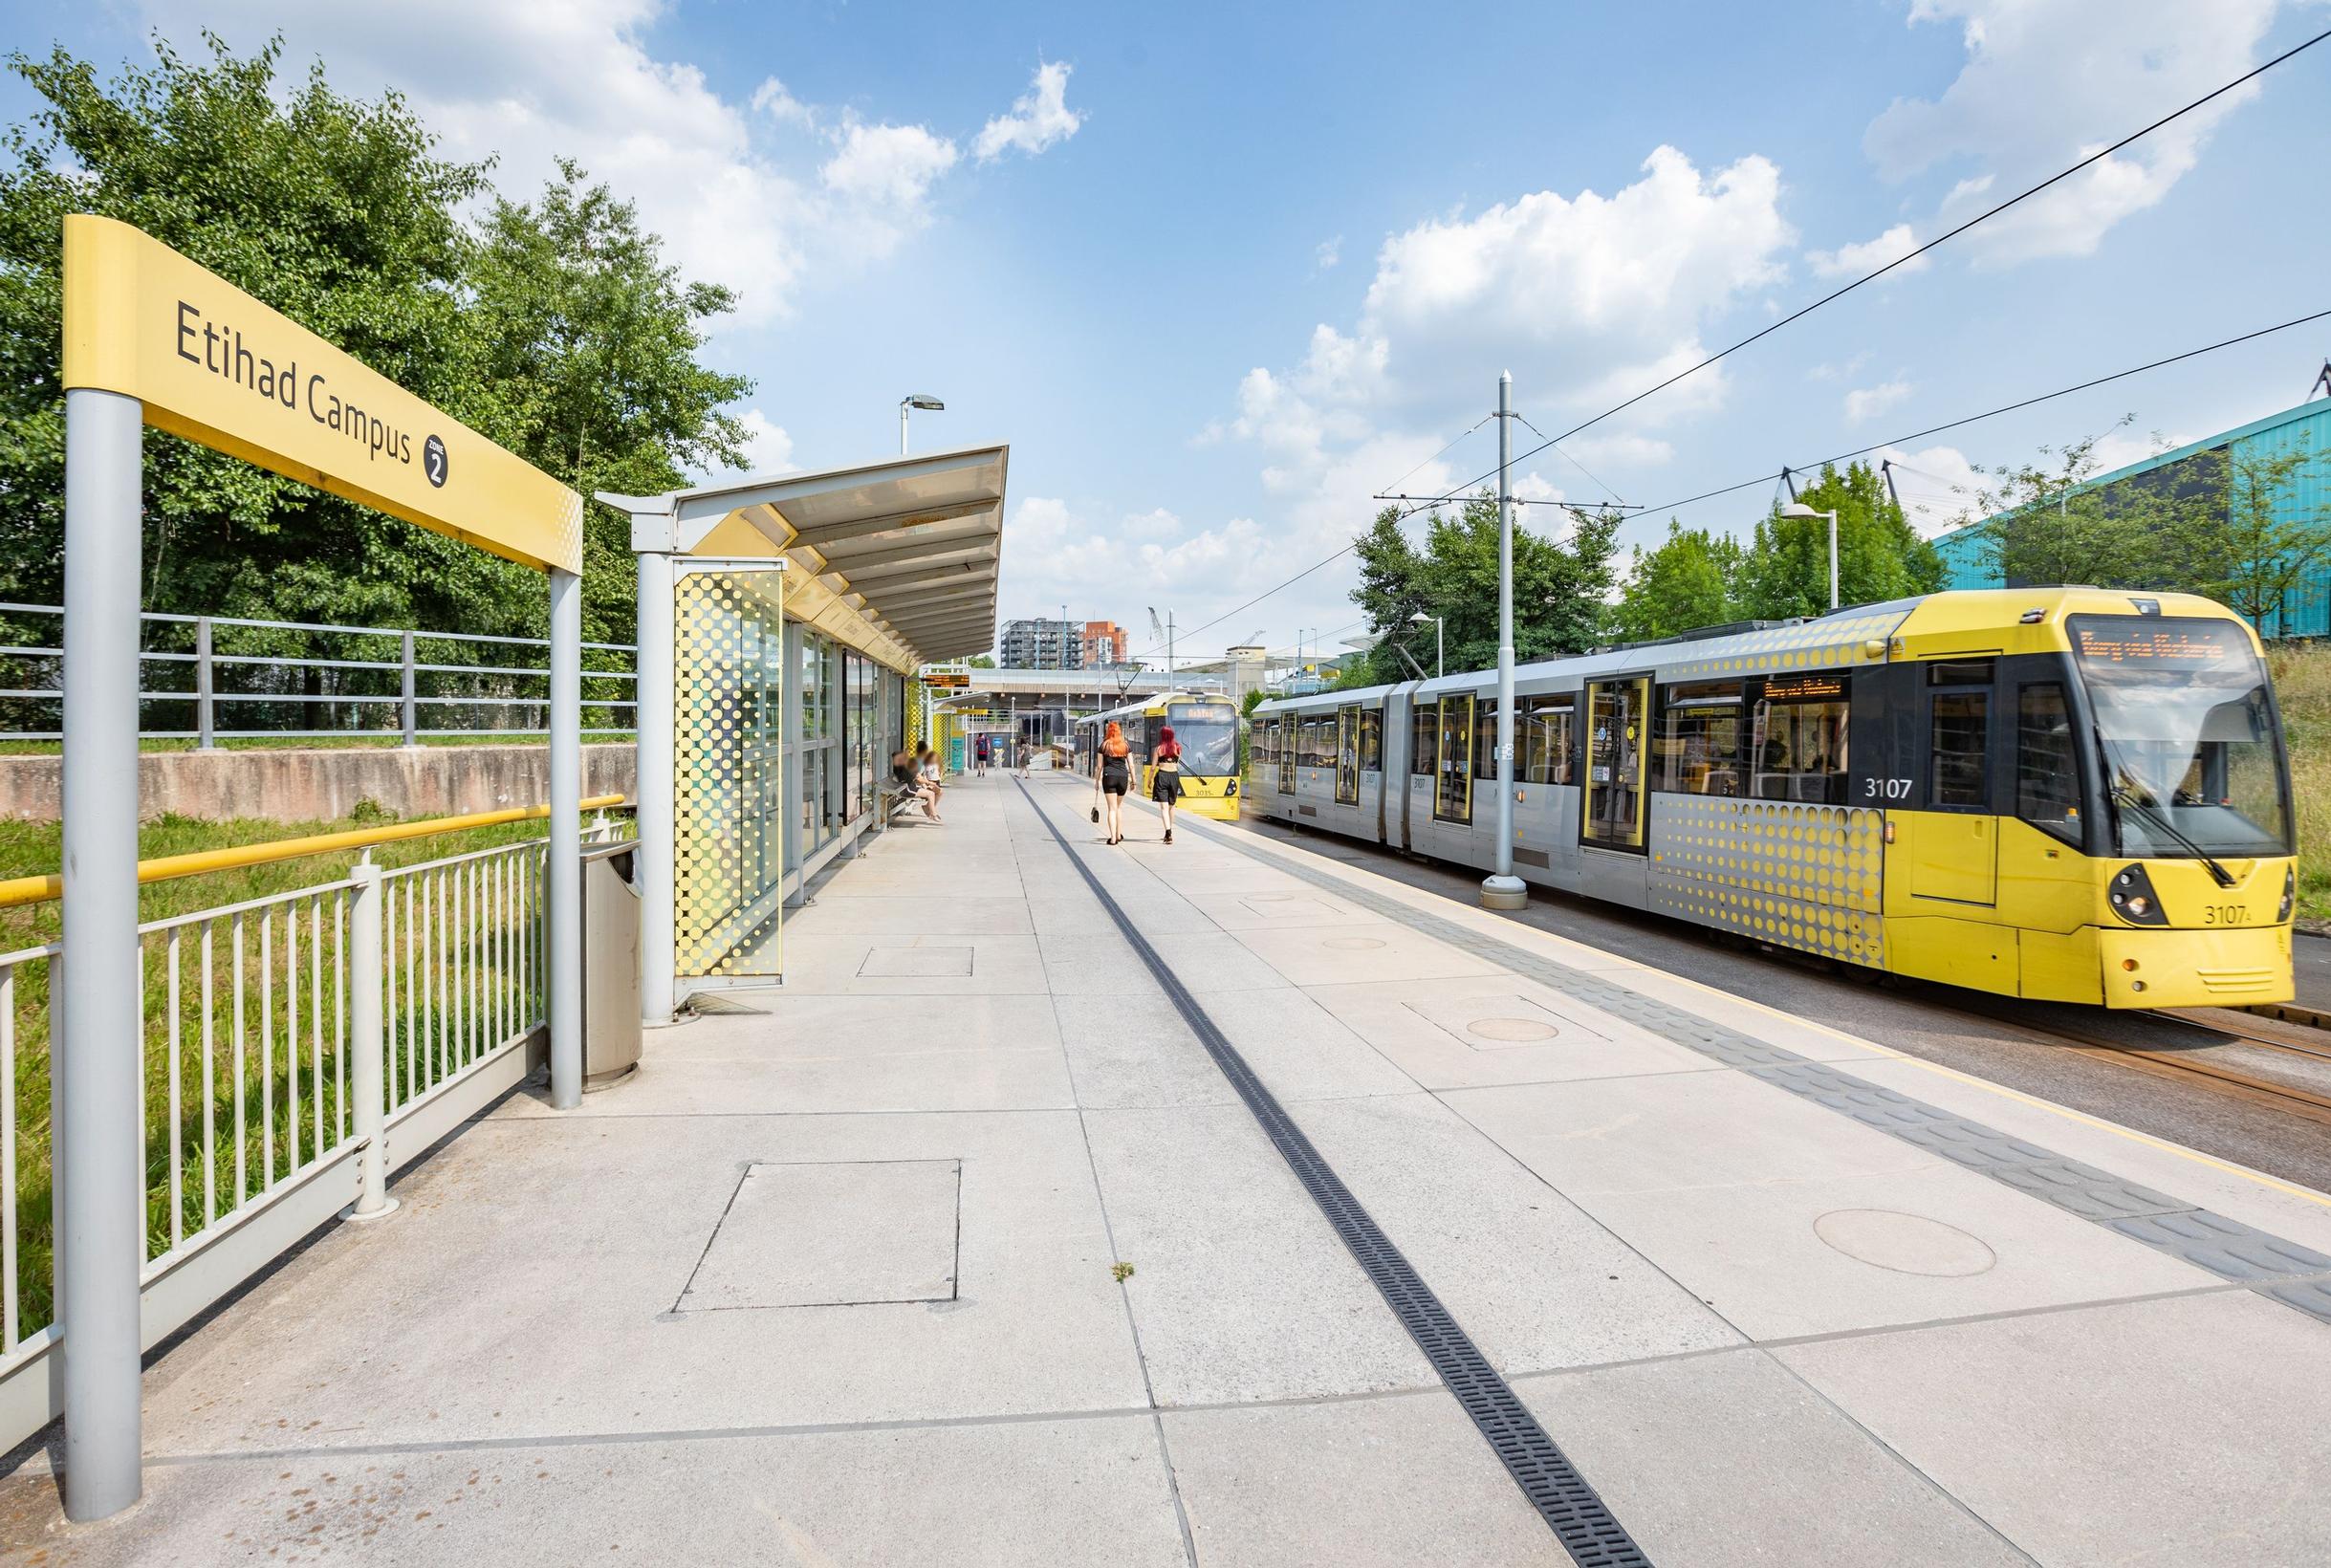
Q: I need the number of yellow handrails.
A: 1